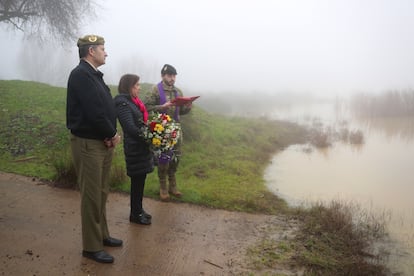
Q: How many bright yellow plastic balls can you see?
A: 0